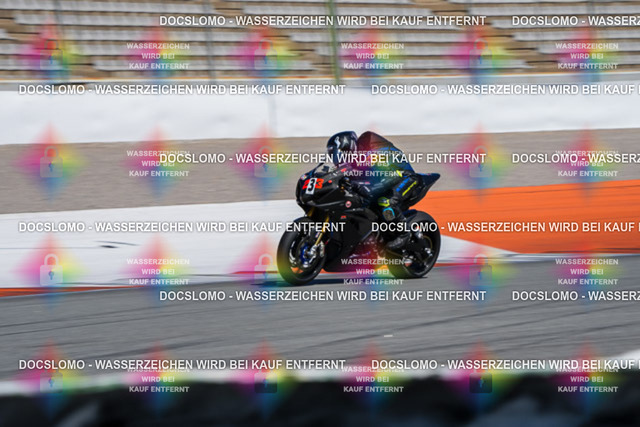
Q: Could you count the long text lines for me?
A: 12